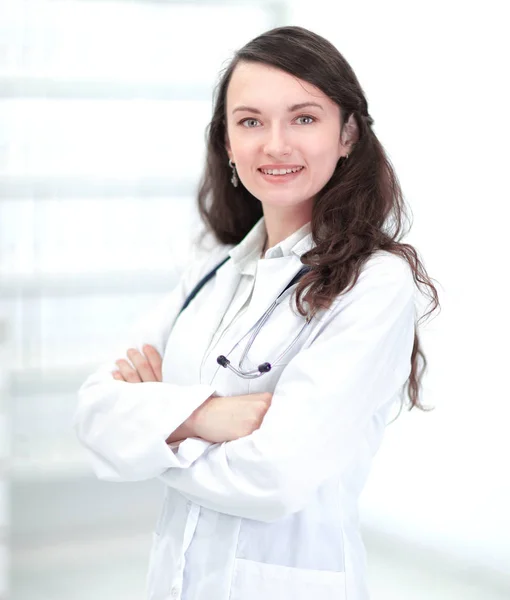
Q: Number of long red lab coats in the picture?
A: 0